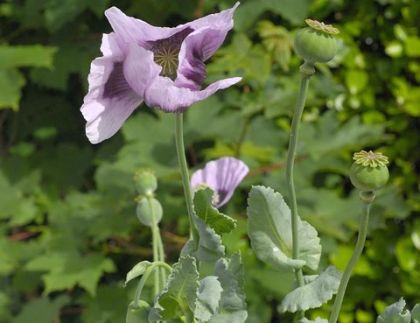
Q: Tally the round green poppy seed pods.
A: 4